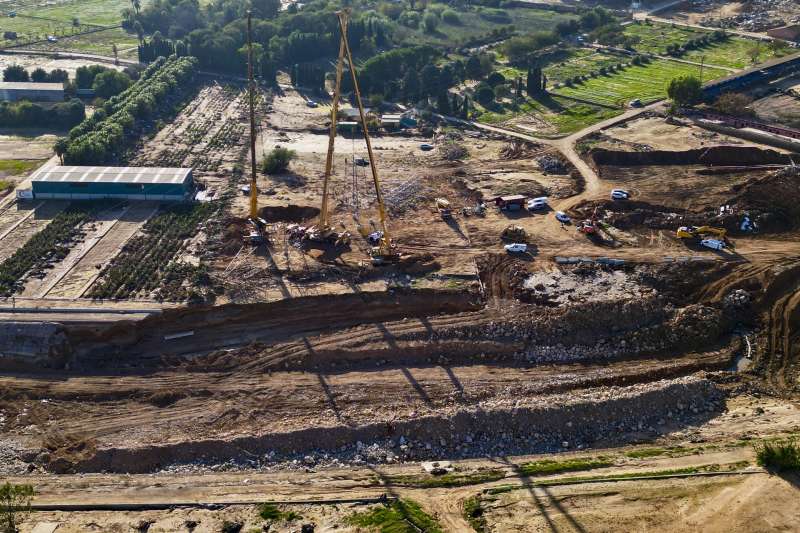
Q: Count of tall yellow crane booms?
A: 3